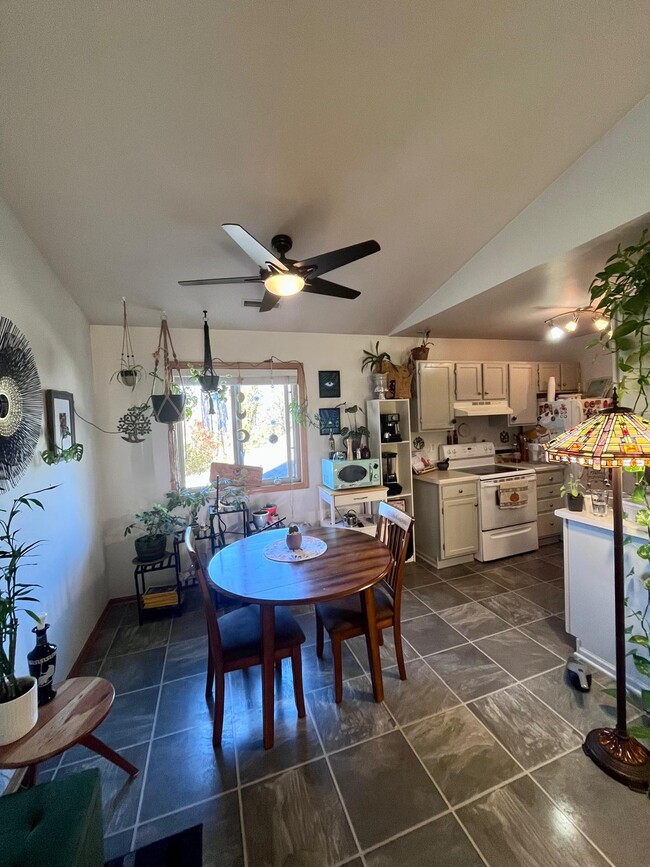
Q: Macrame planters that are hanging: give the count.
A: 3